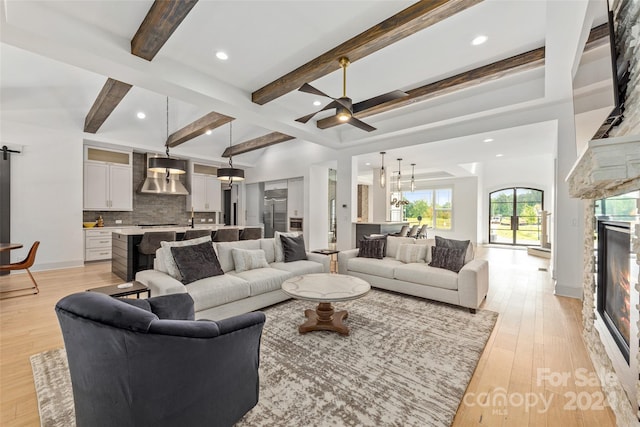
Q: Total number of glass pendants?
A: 3